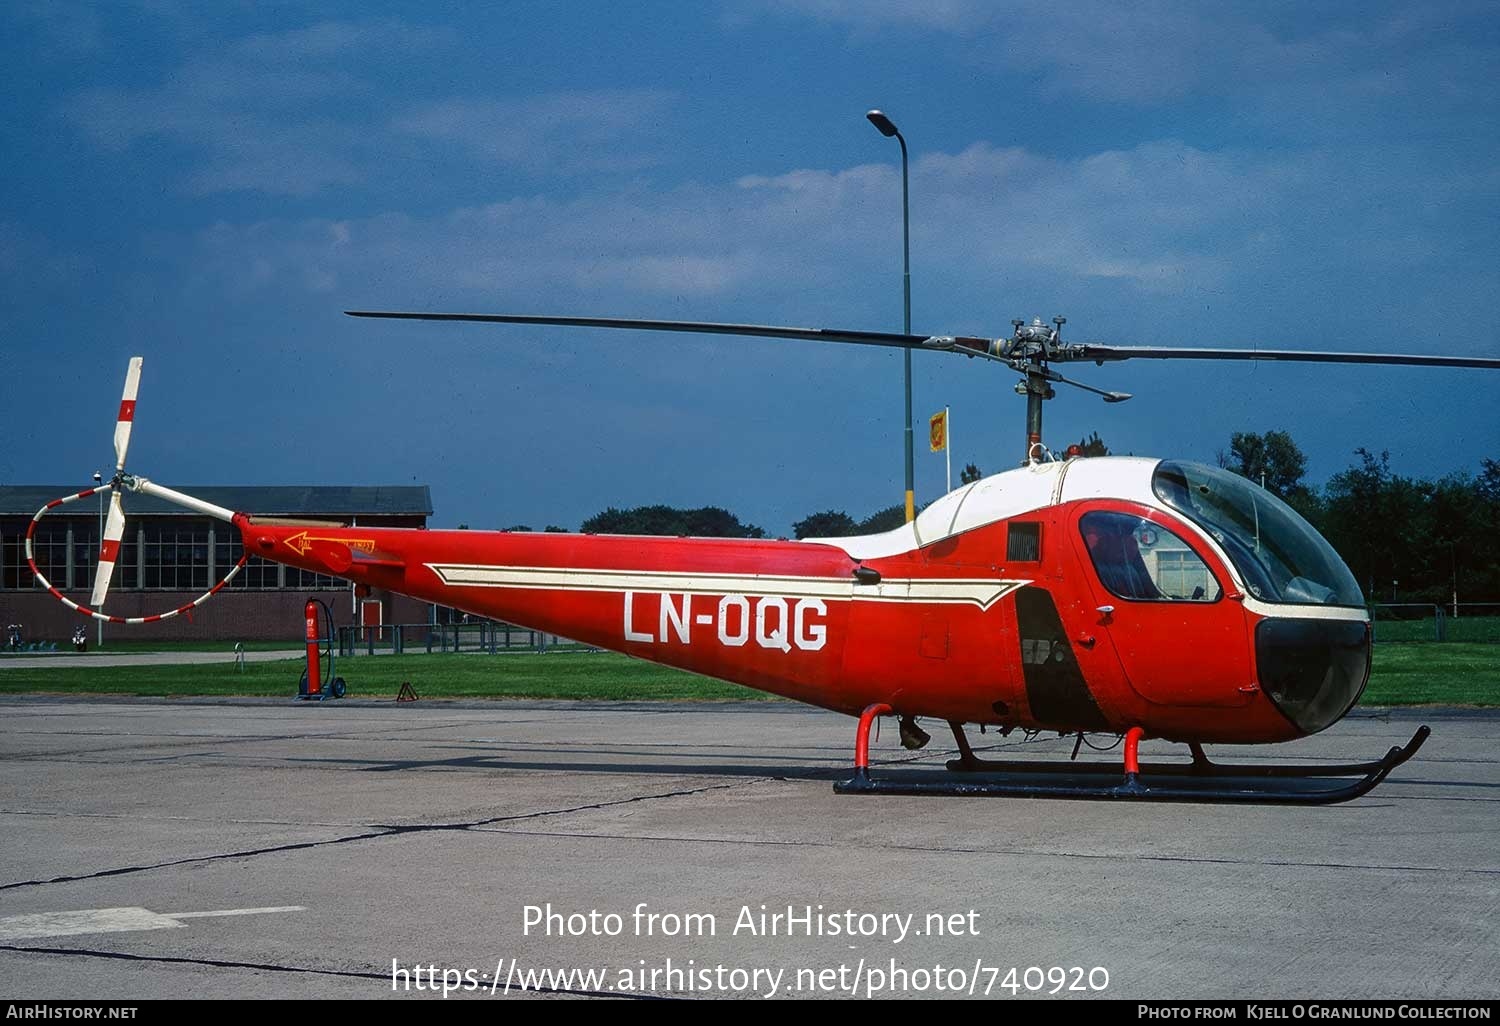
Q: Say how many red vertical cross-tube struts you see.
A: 2